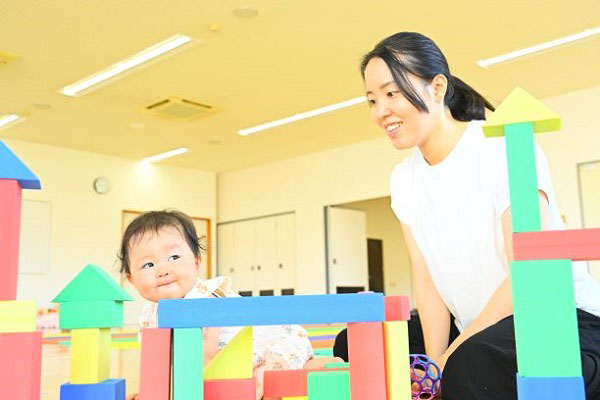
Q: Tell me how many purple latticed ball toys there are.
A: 1